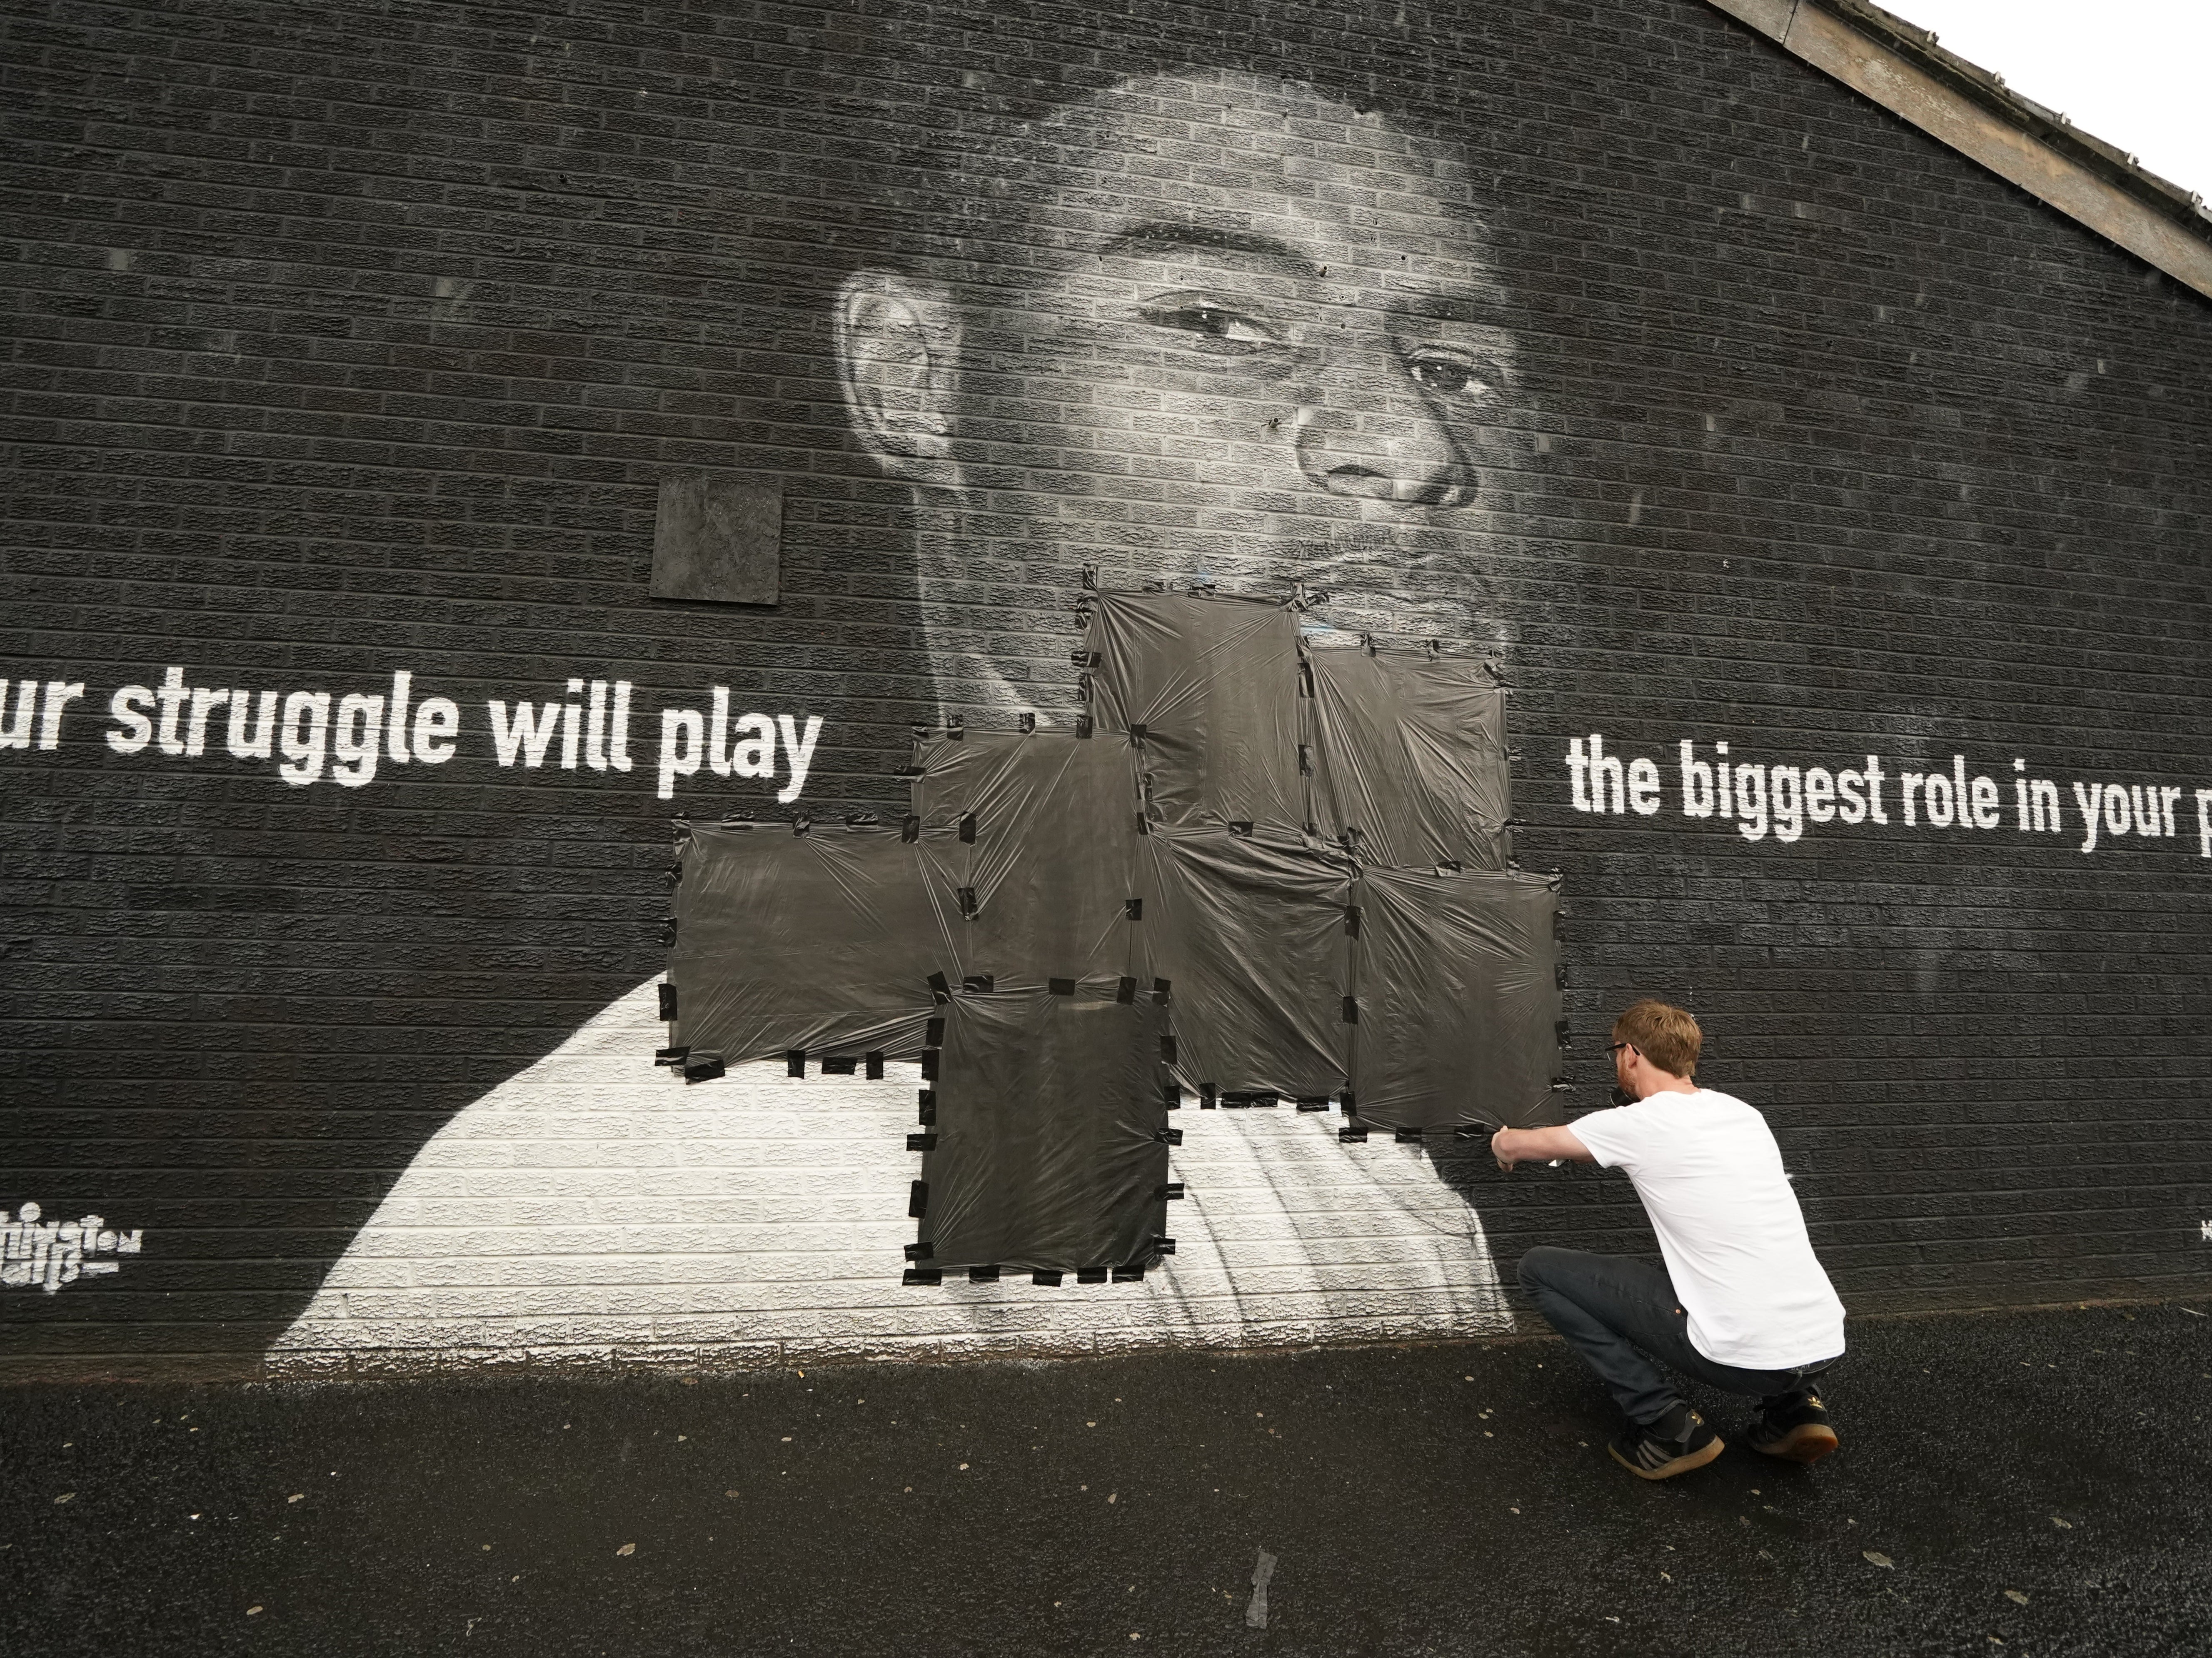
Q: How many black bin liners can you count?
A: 7